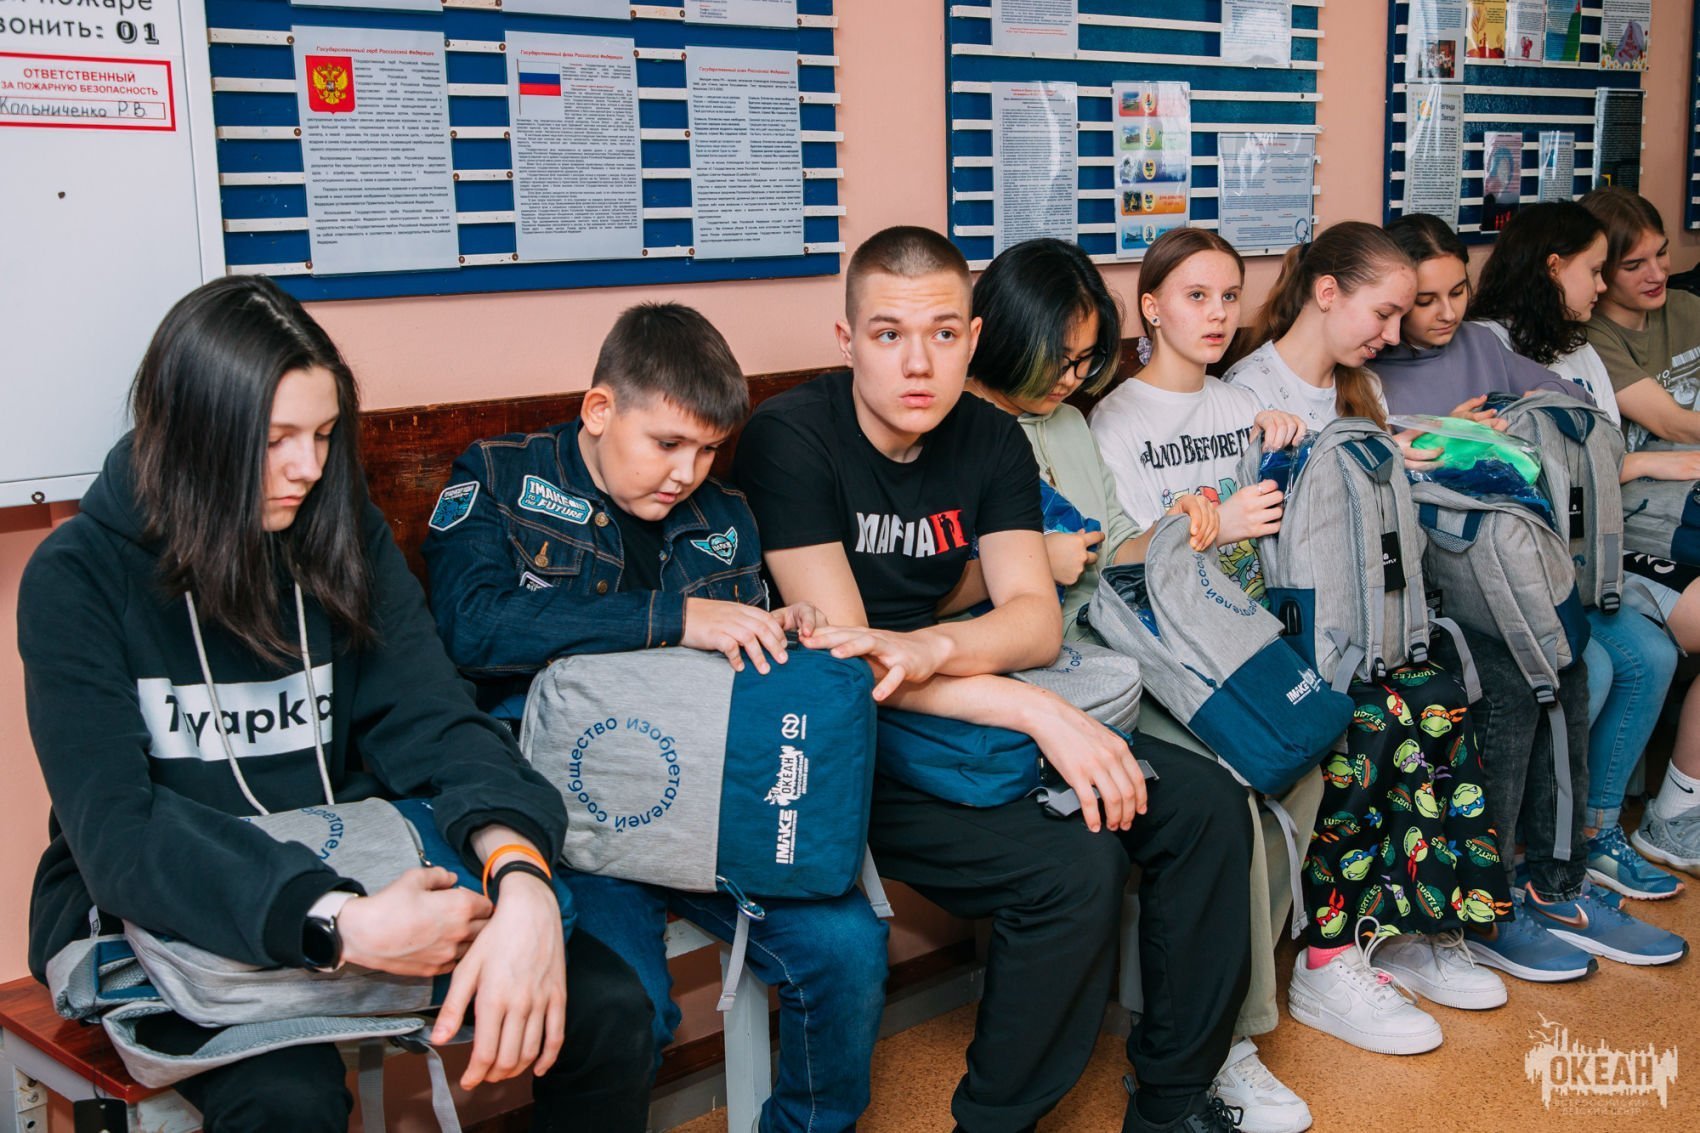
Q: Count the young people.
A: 9